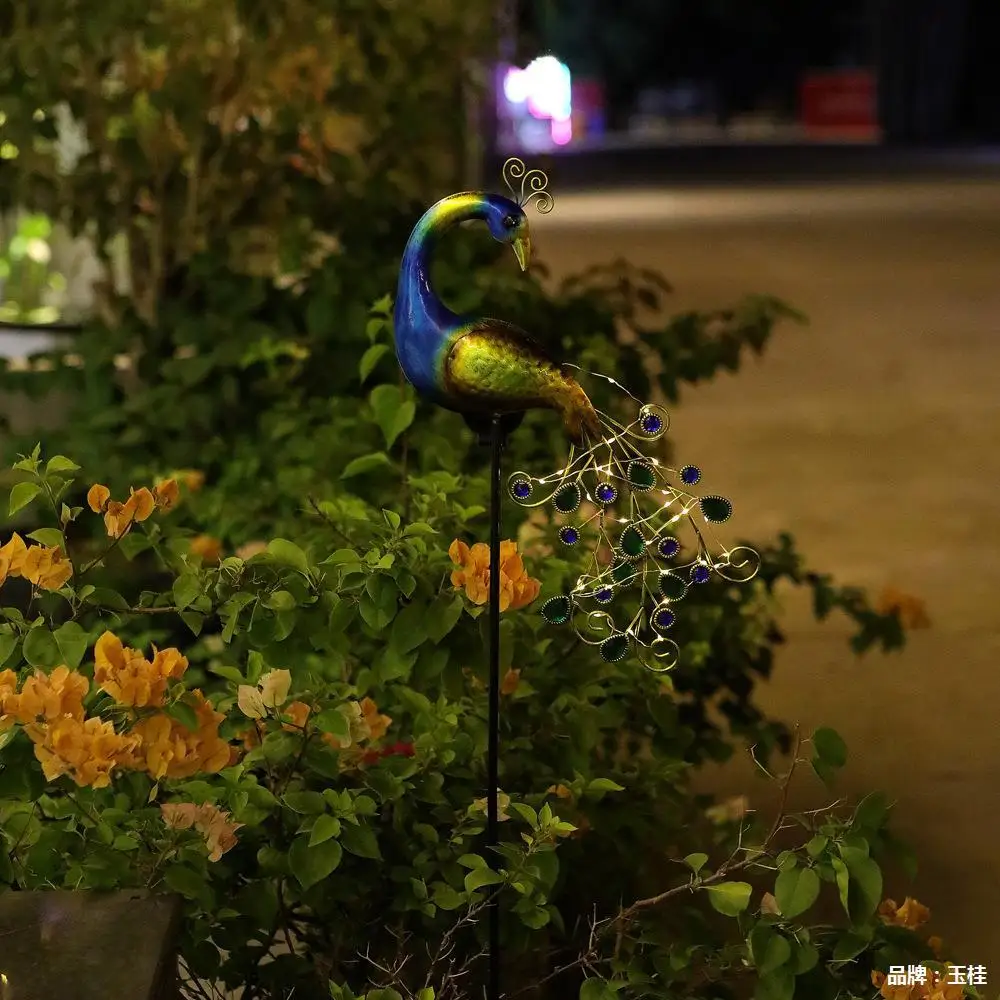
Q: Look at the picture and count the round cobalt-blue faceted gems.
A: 9